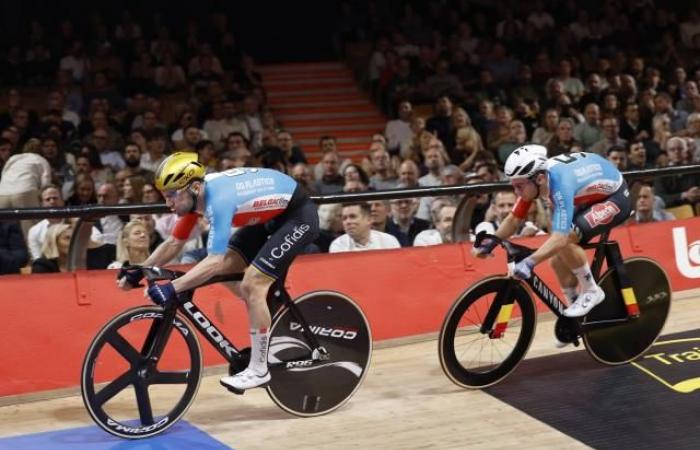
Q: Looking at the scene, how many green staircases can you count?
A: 0